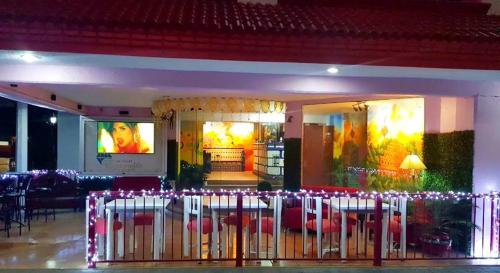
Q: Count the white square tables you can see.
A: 3